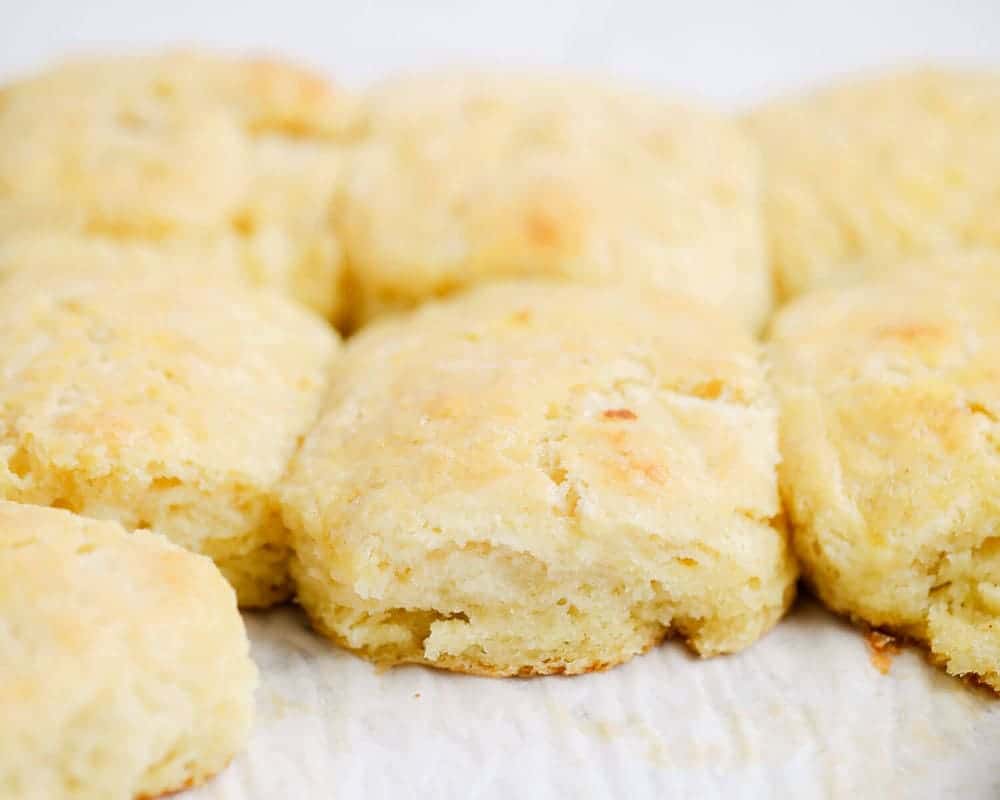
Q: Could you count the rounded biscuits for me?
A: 7